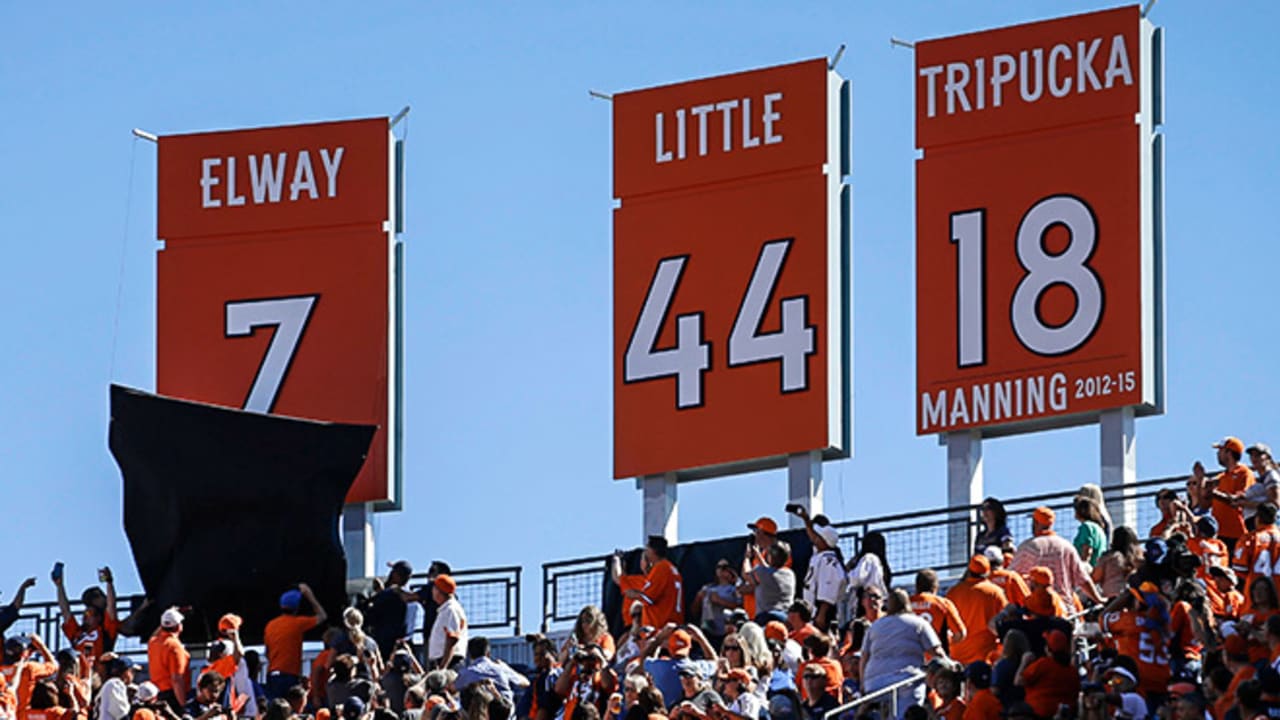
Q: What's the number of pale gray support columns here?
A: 5